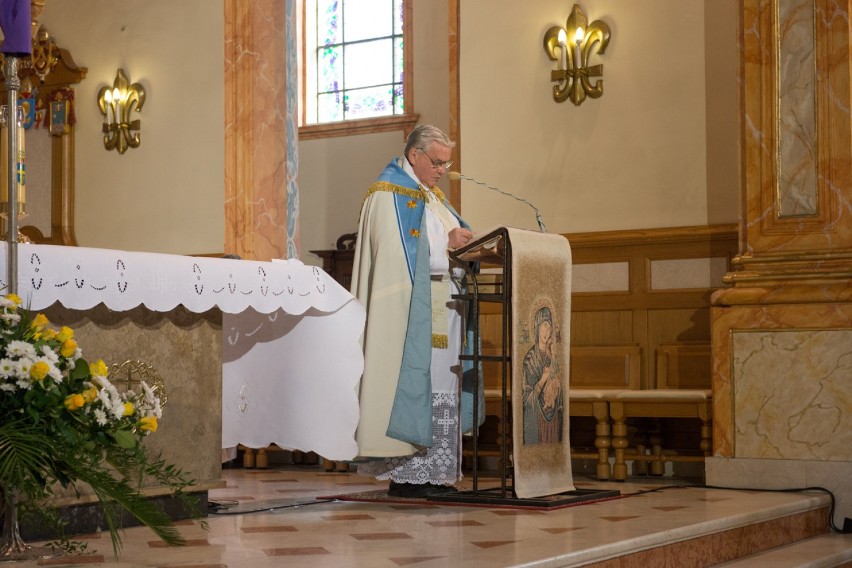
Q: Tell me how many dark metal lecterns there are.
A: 1